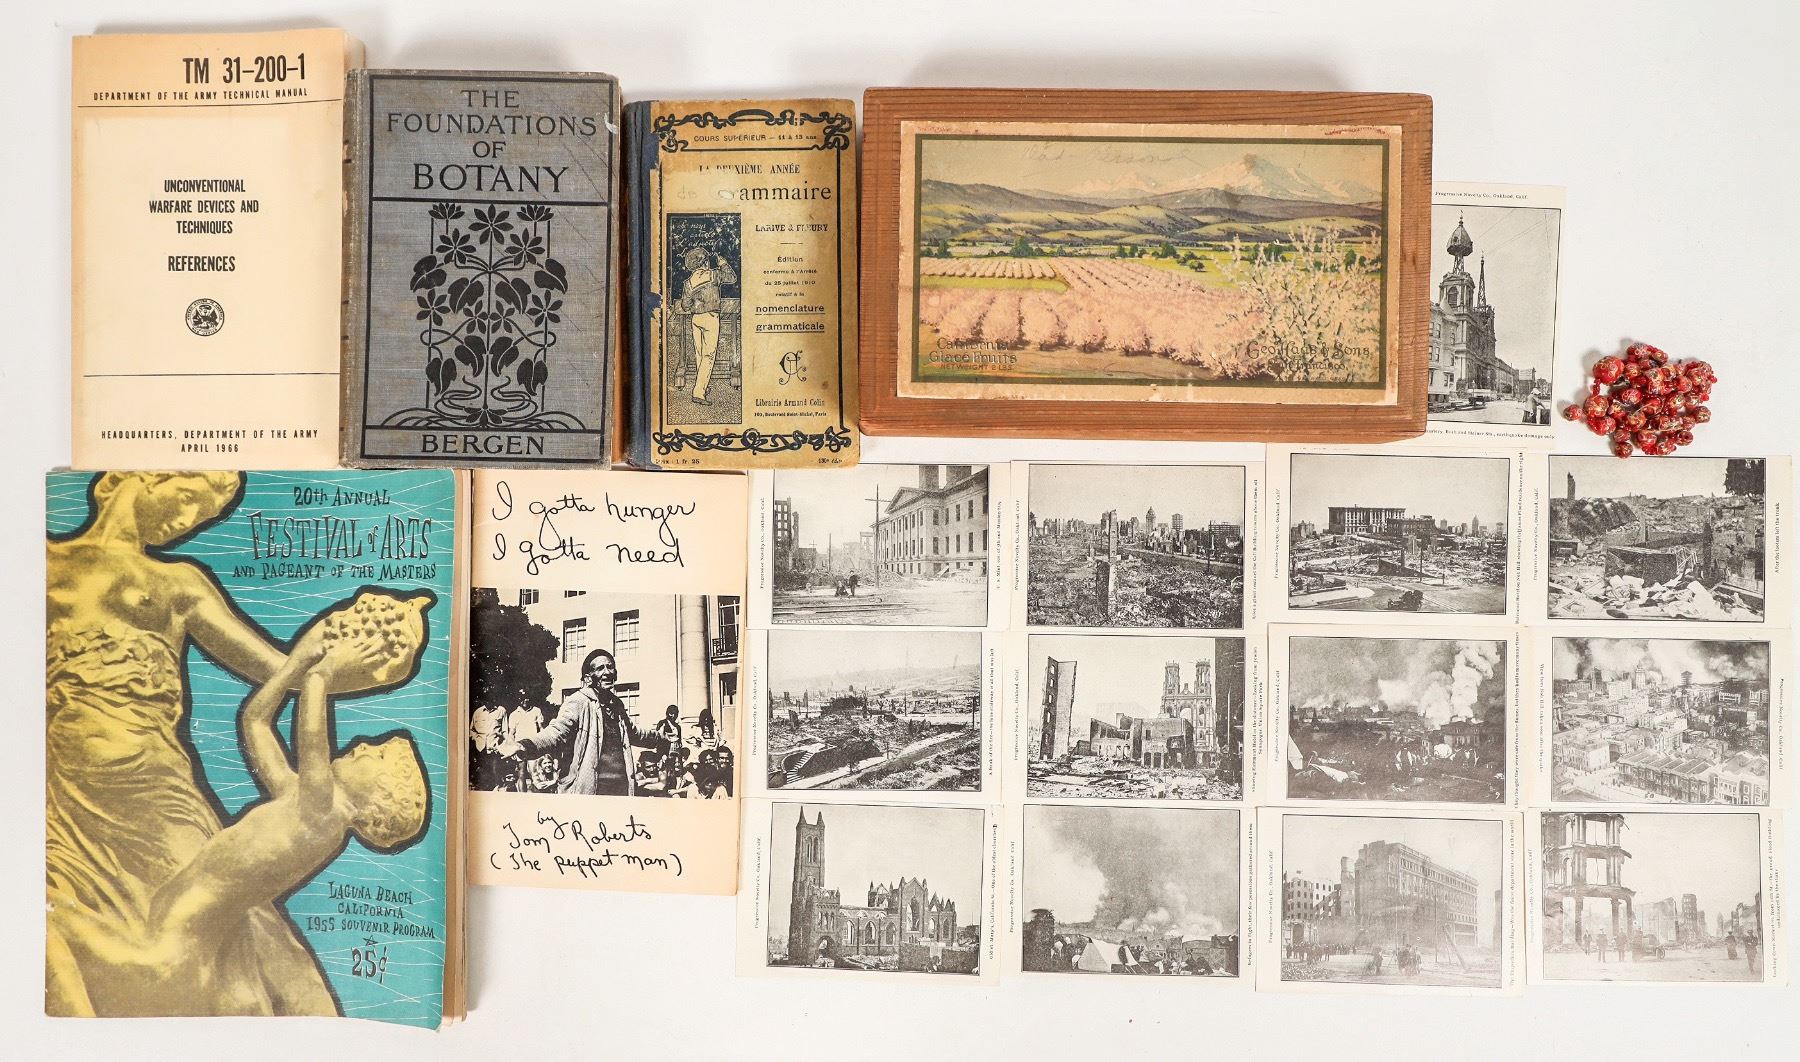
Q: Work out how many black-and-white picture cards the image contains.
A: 13